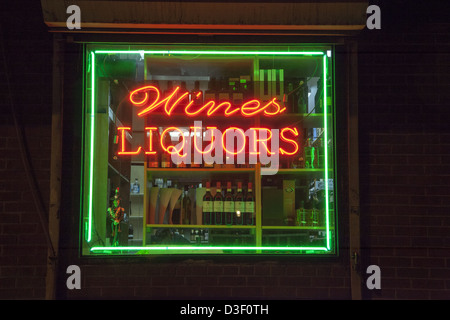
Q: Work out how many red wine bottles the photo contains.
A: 5